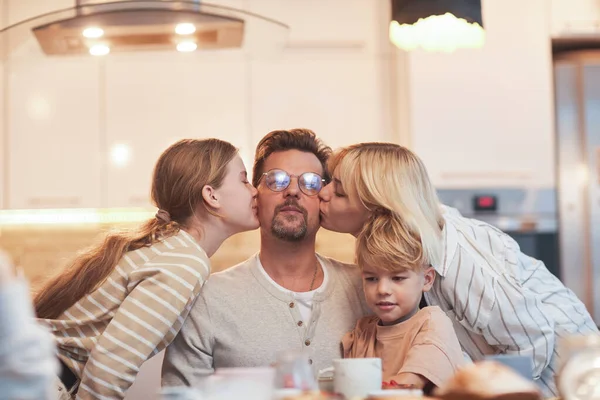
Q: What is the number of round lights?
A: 4